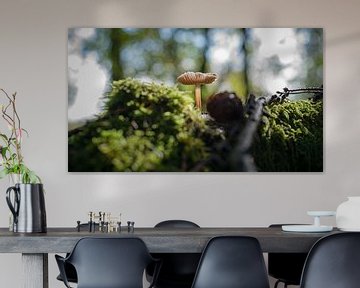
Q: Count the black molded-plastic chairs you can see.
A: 6